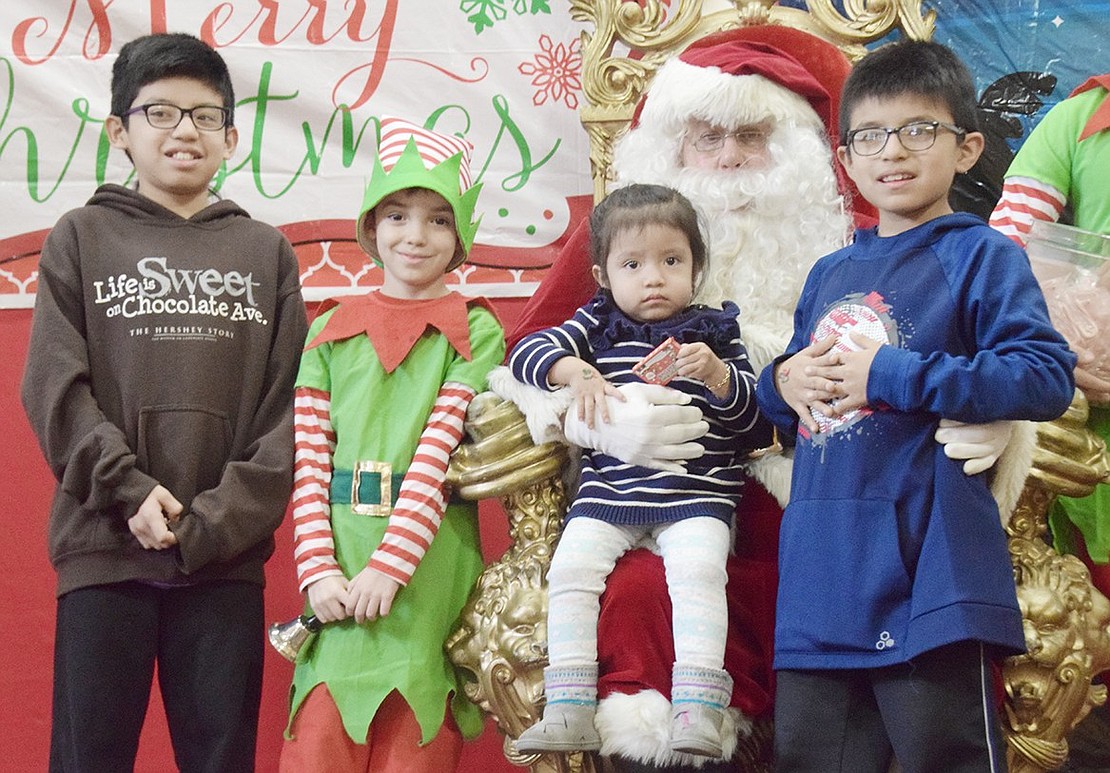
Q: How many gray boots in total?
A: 2